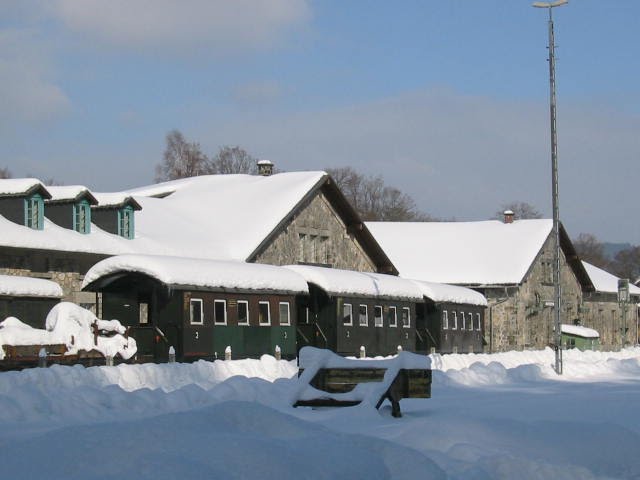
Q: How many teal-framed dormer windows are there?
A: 3